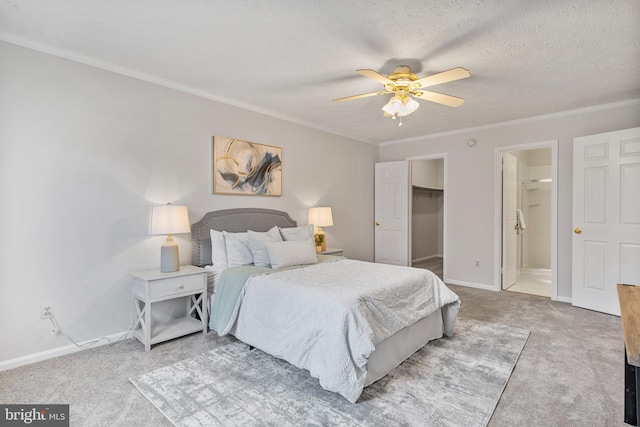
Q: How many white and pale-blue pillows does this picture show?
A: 5